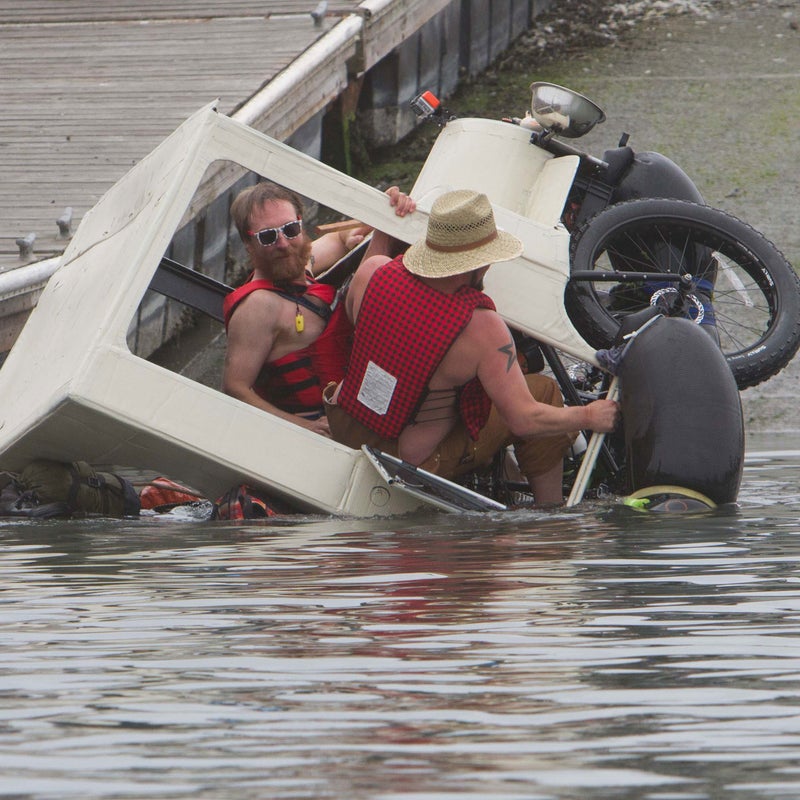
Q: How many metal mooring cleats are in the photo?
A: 3